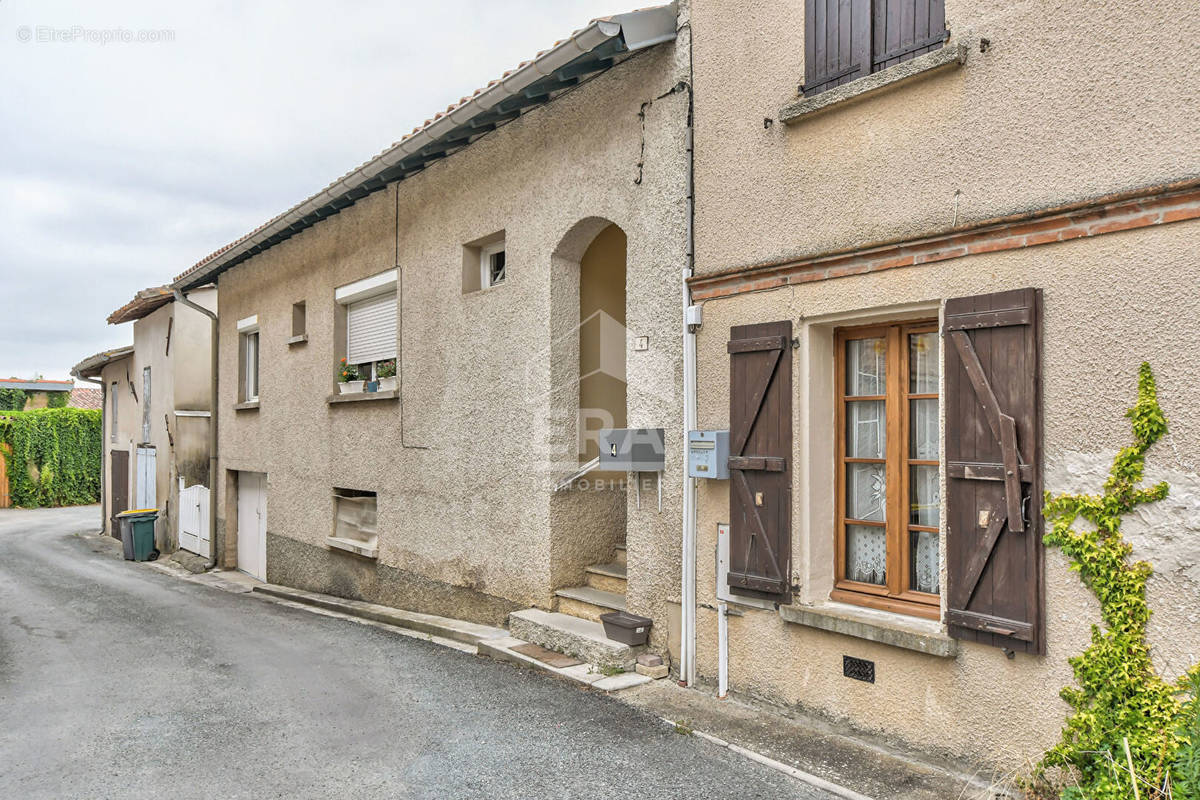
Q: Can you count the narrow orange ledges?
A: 1